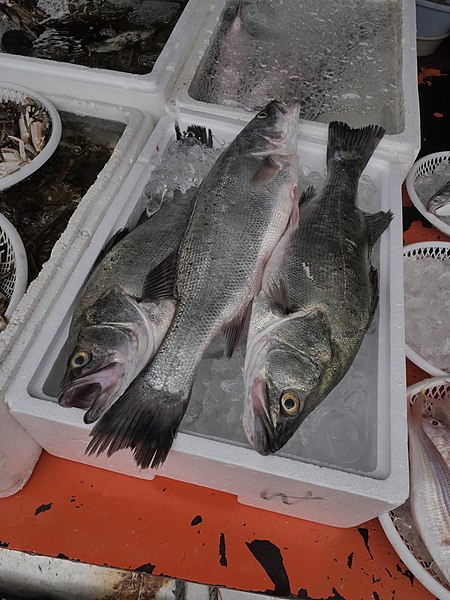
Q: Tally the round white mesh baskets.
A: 5